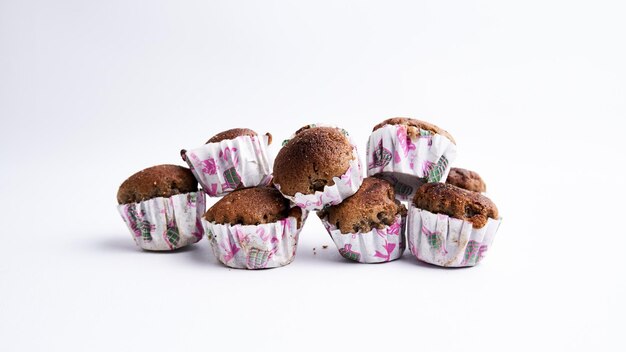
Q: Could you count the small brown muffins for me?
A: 8